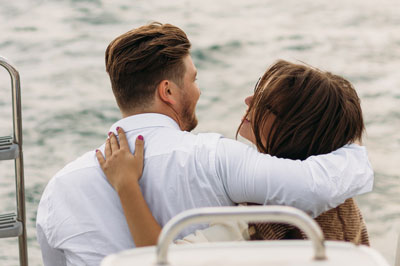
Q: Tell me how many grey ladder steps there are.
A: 2